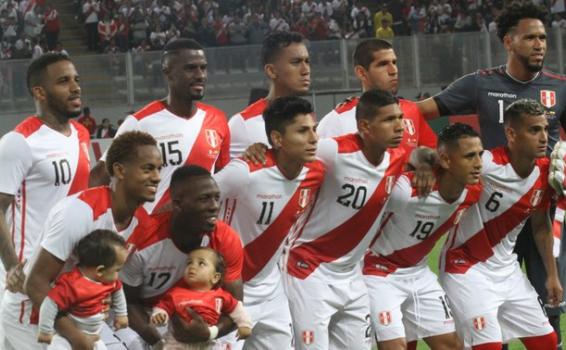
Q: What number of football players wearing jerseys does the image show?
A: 11